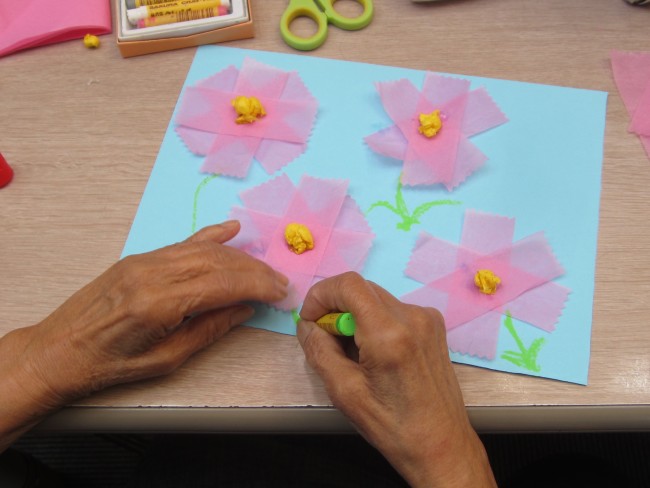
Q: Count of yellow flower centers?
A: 4